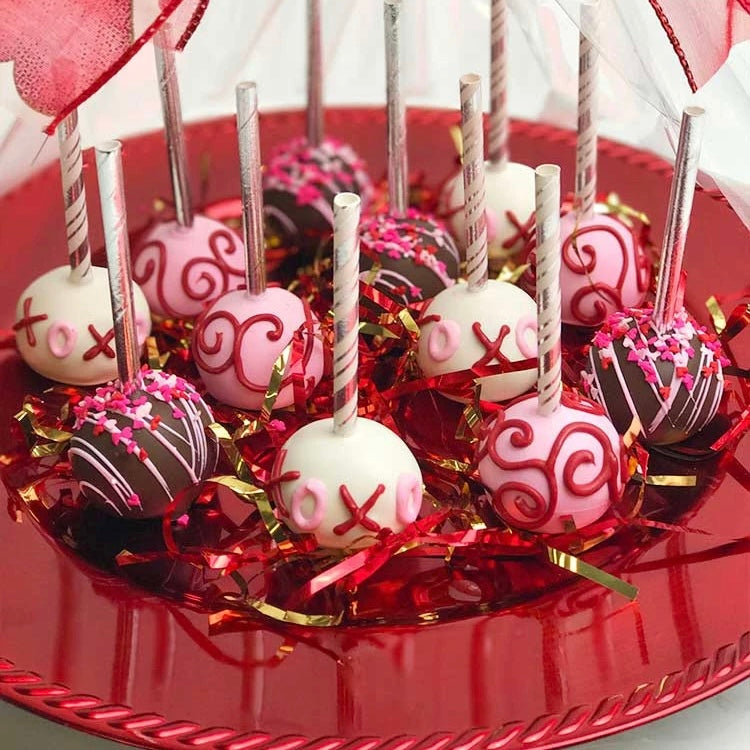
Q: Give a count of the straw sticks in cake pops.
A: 12